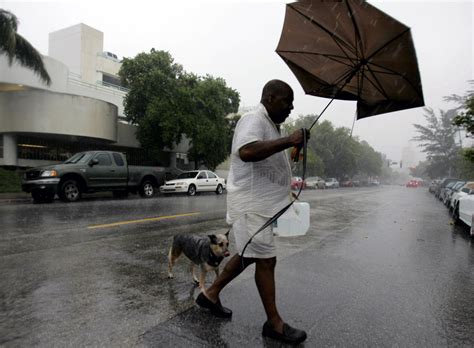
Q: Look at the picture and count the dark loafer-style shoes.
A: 2